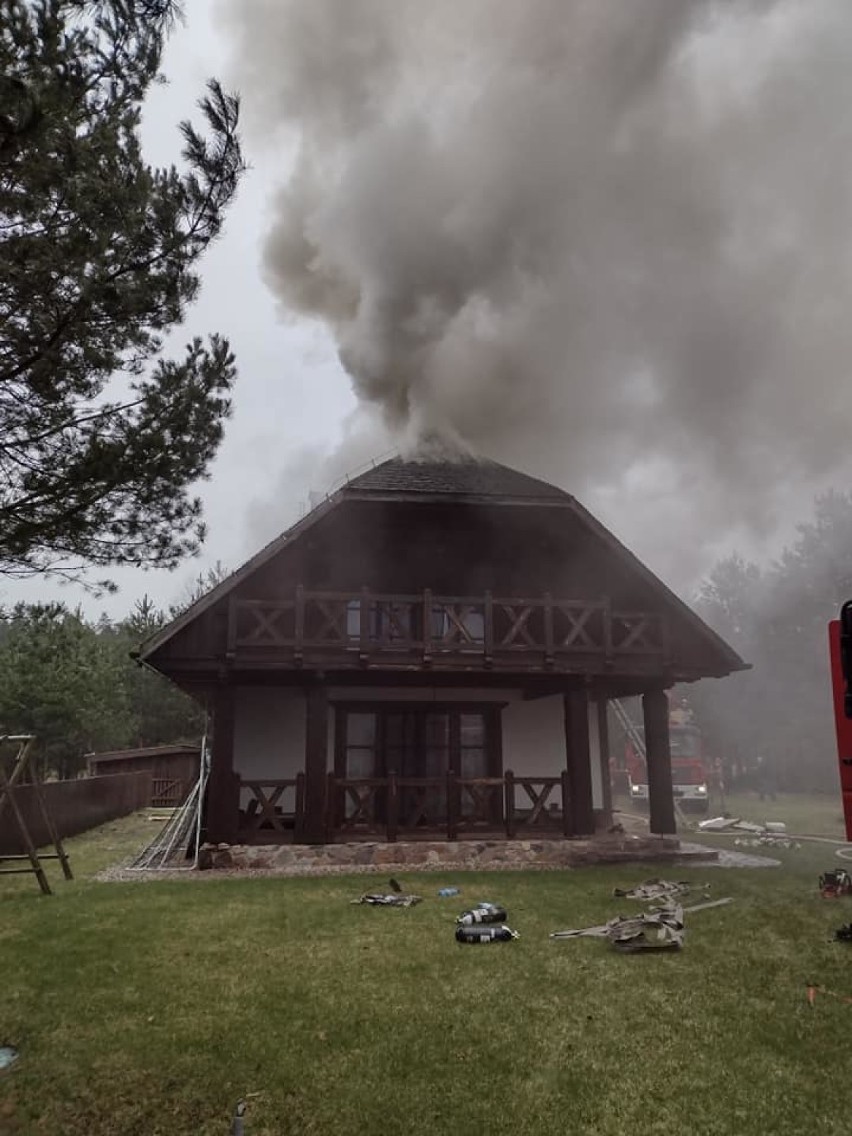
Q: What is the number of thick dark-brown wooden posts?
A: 4